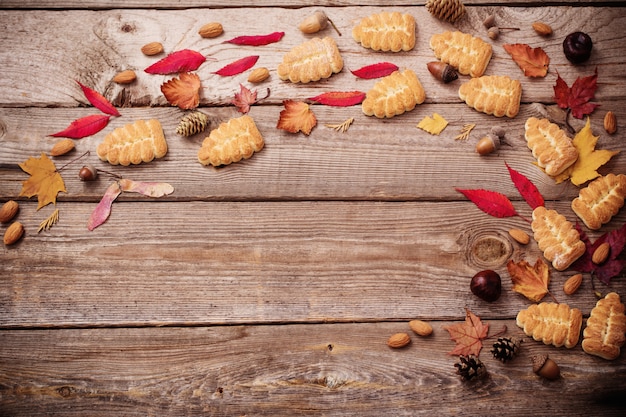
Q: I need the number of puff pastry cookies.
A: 12